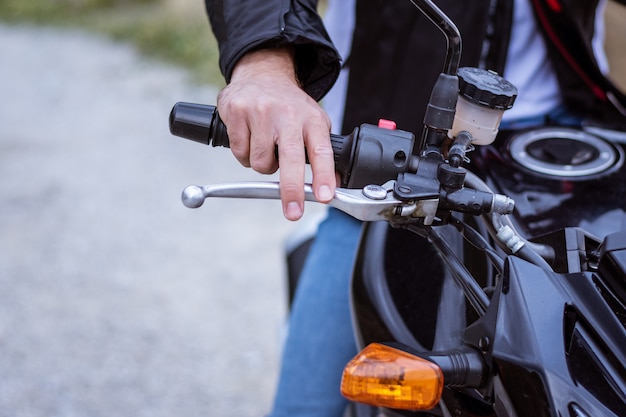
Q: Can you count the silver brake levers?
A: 1